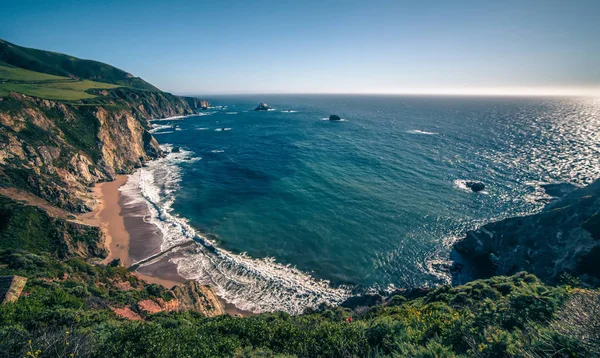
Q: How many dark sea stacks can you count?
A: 3